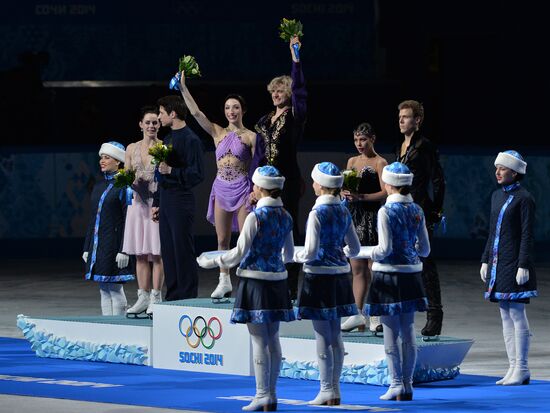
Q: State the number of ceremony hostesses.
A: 5